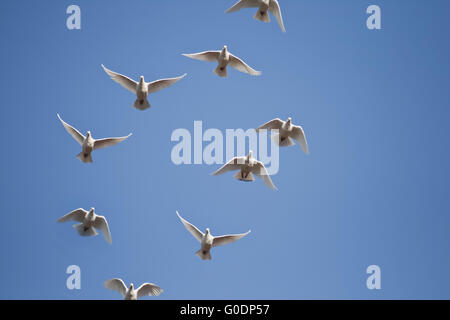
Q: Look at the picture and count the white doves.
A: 9